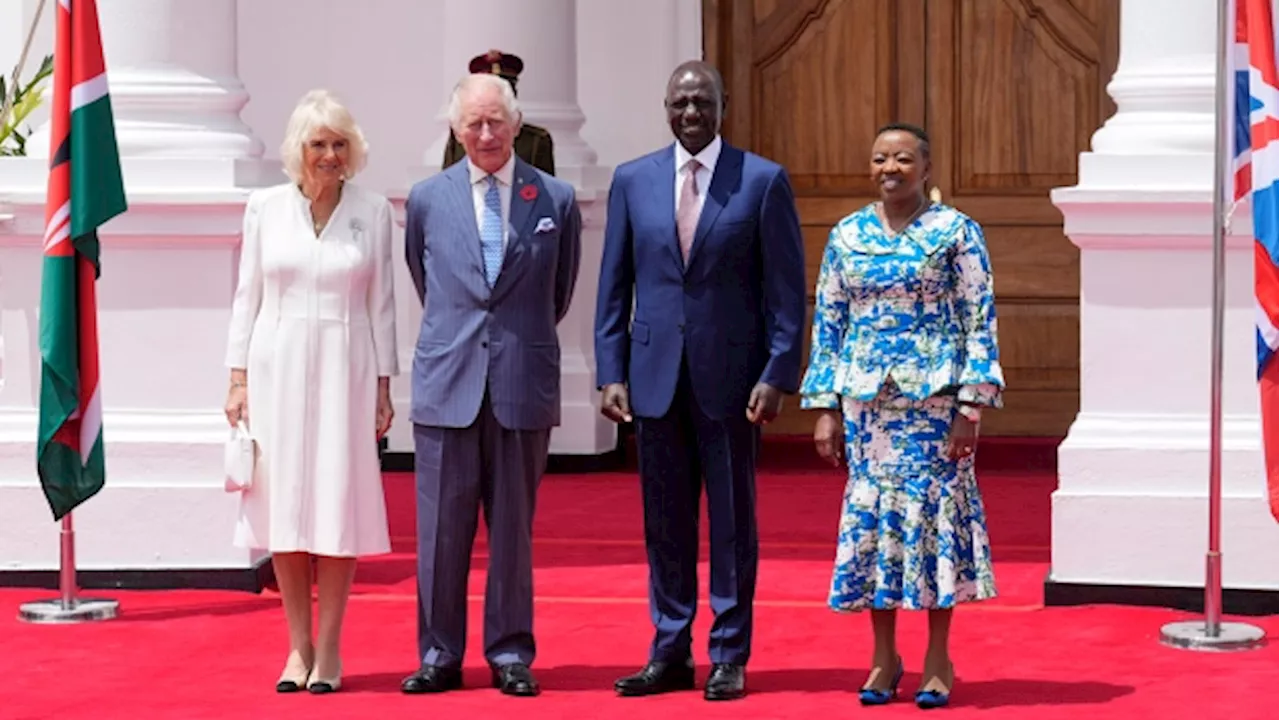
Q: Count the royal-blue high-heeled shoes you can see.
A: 2